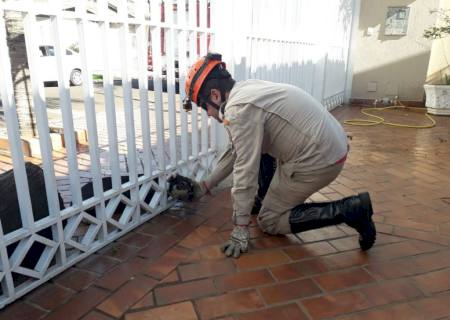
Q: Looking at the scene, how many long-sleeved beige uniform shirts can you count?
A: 1